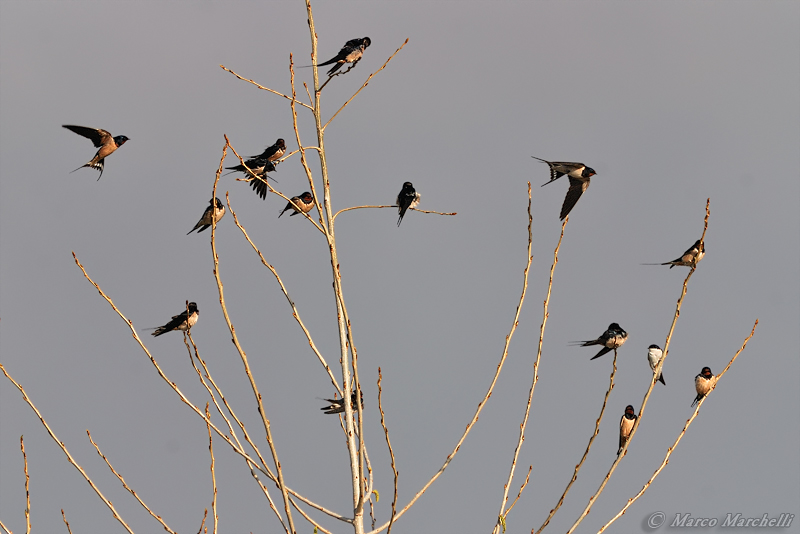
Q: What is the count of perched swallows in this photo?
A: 13